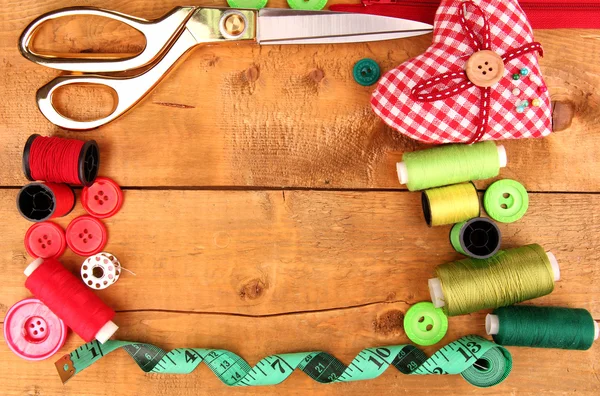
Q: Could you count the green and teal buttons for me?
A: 5